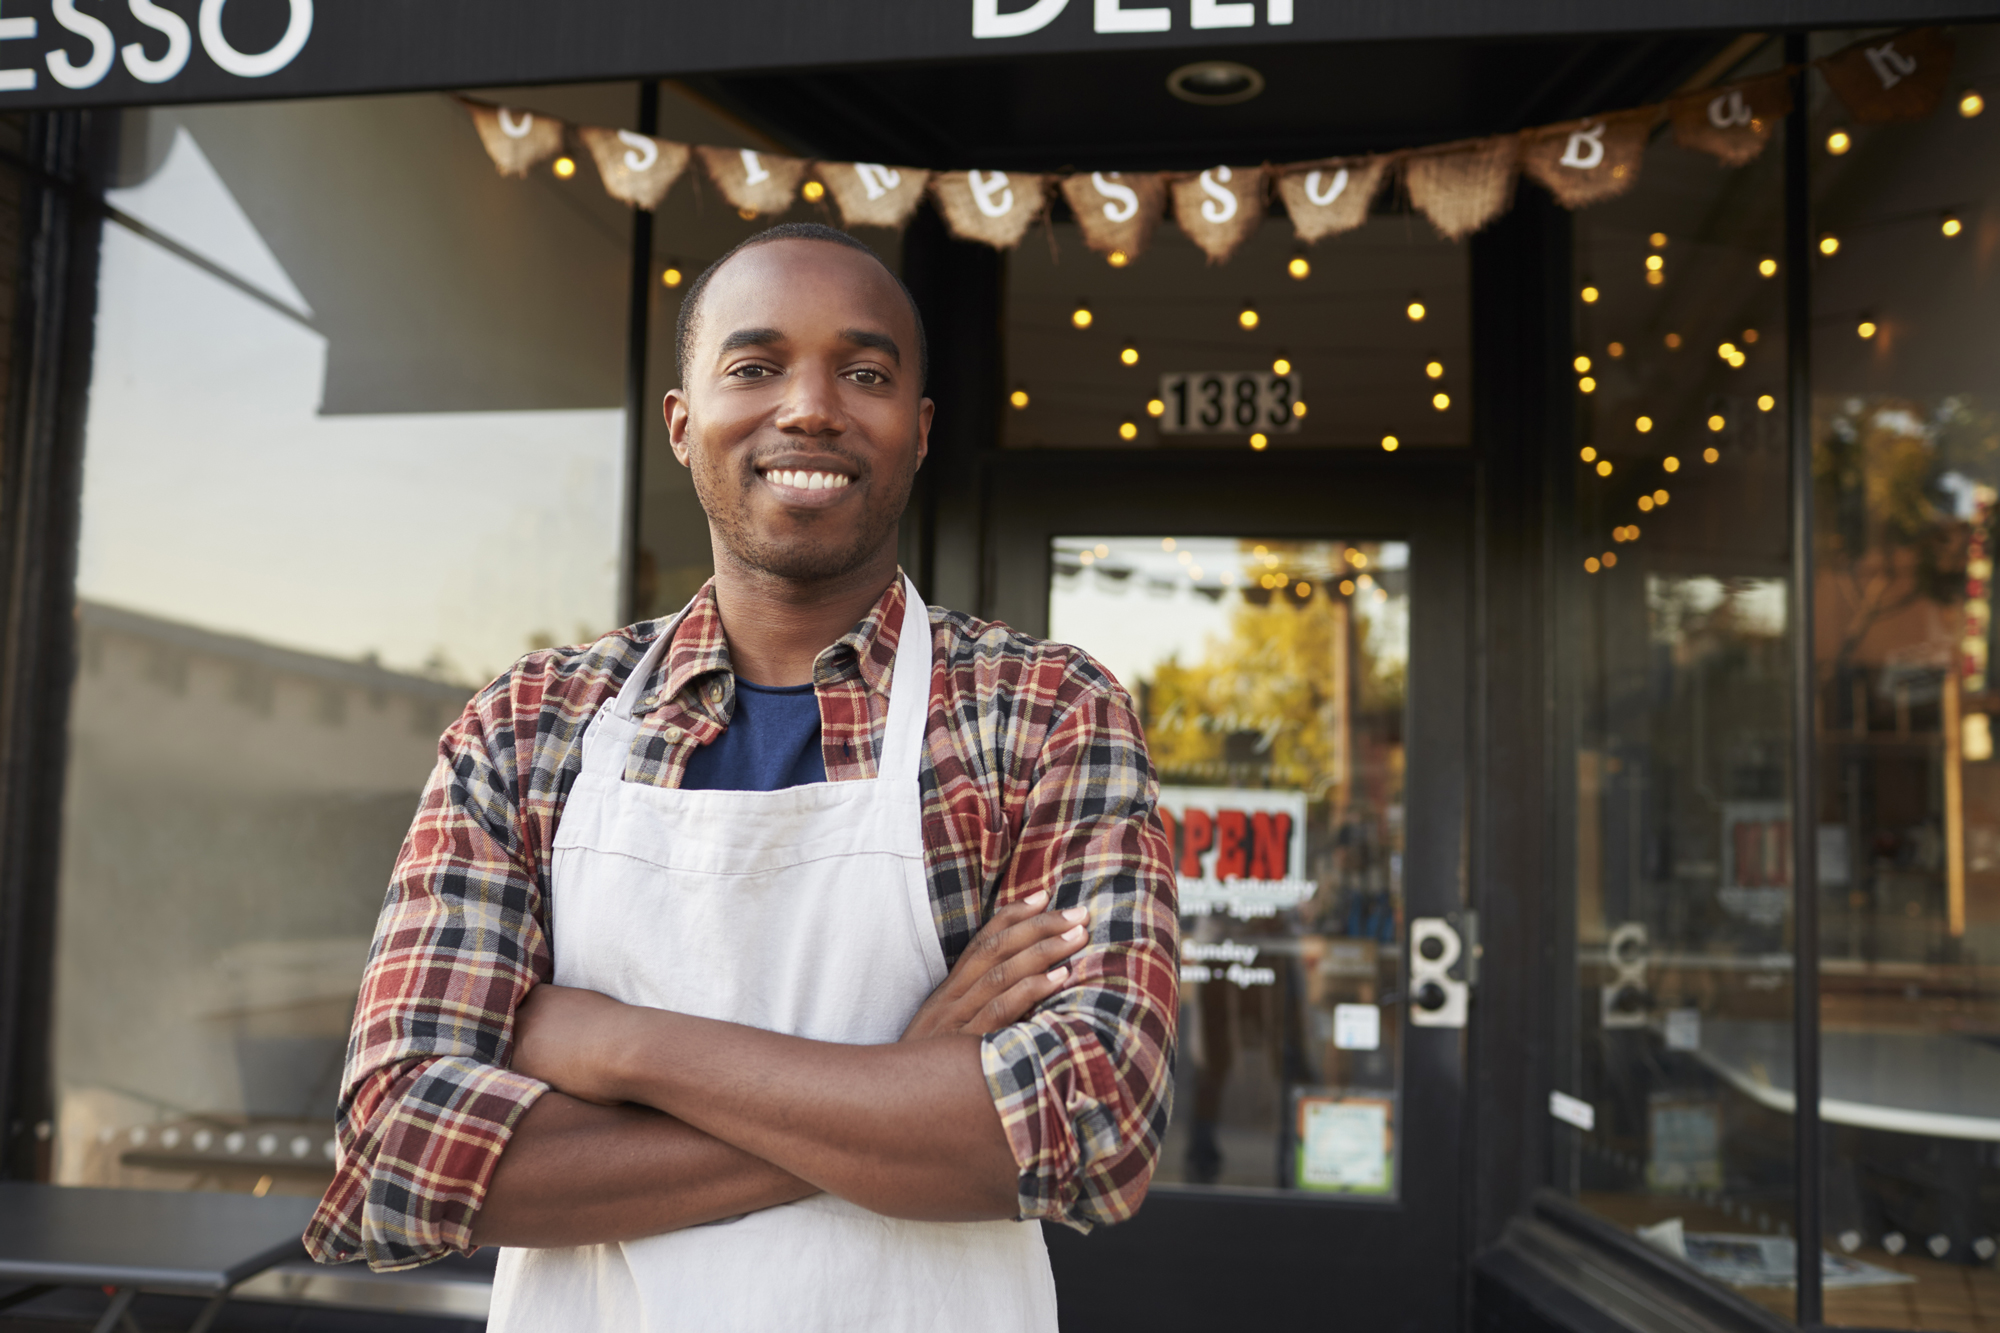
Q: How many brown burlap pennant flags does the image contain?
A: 12